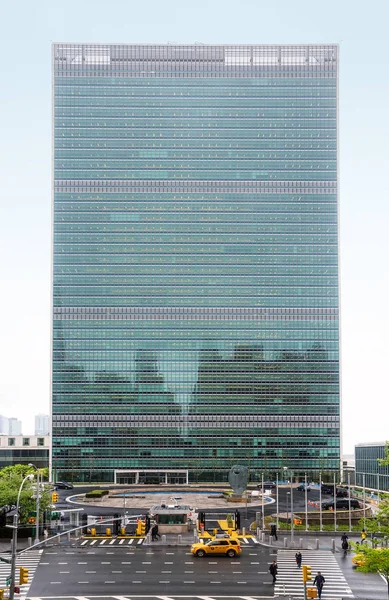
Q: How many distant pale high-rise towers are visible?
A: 3